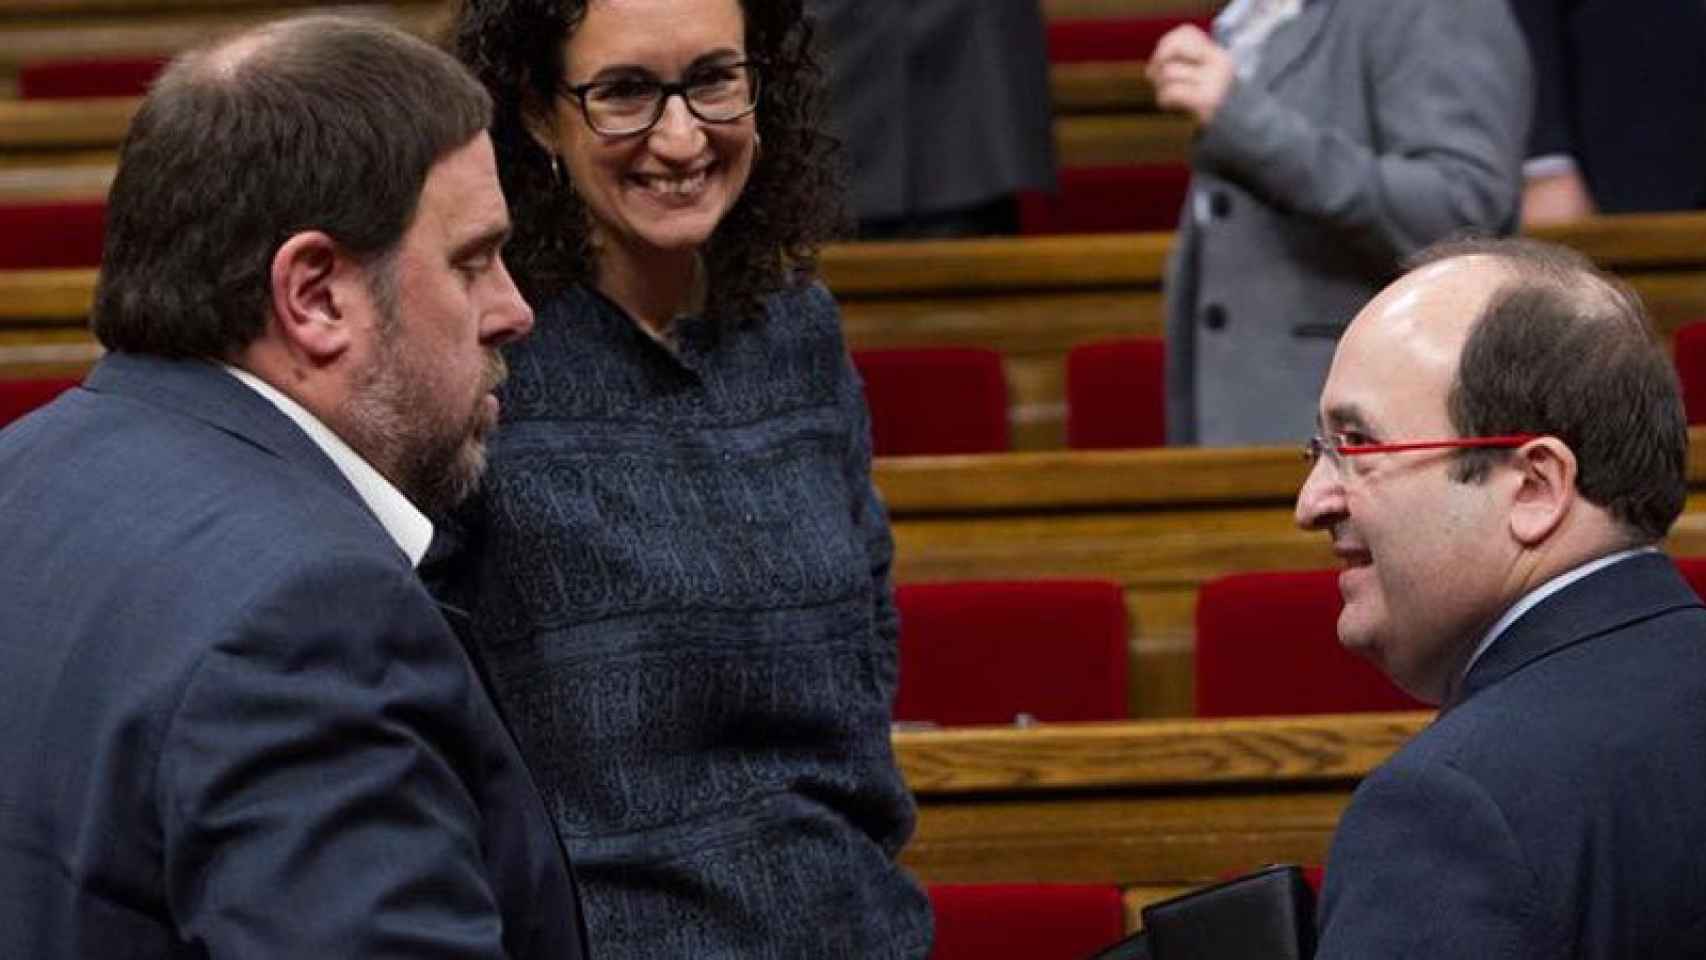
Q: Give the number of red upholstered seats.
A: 13